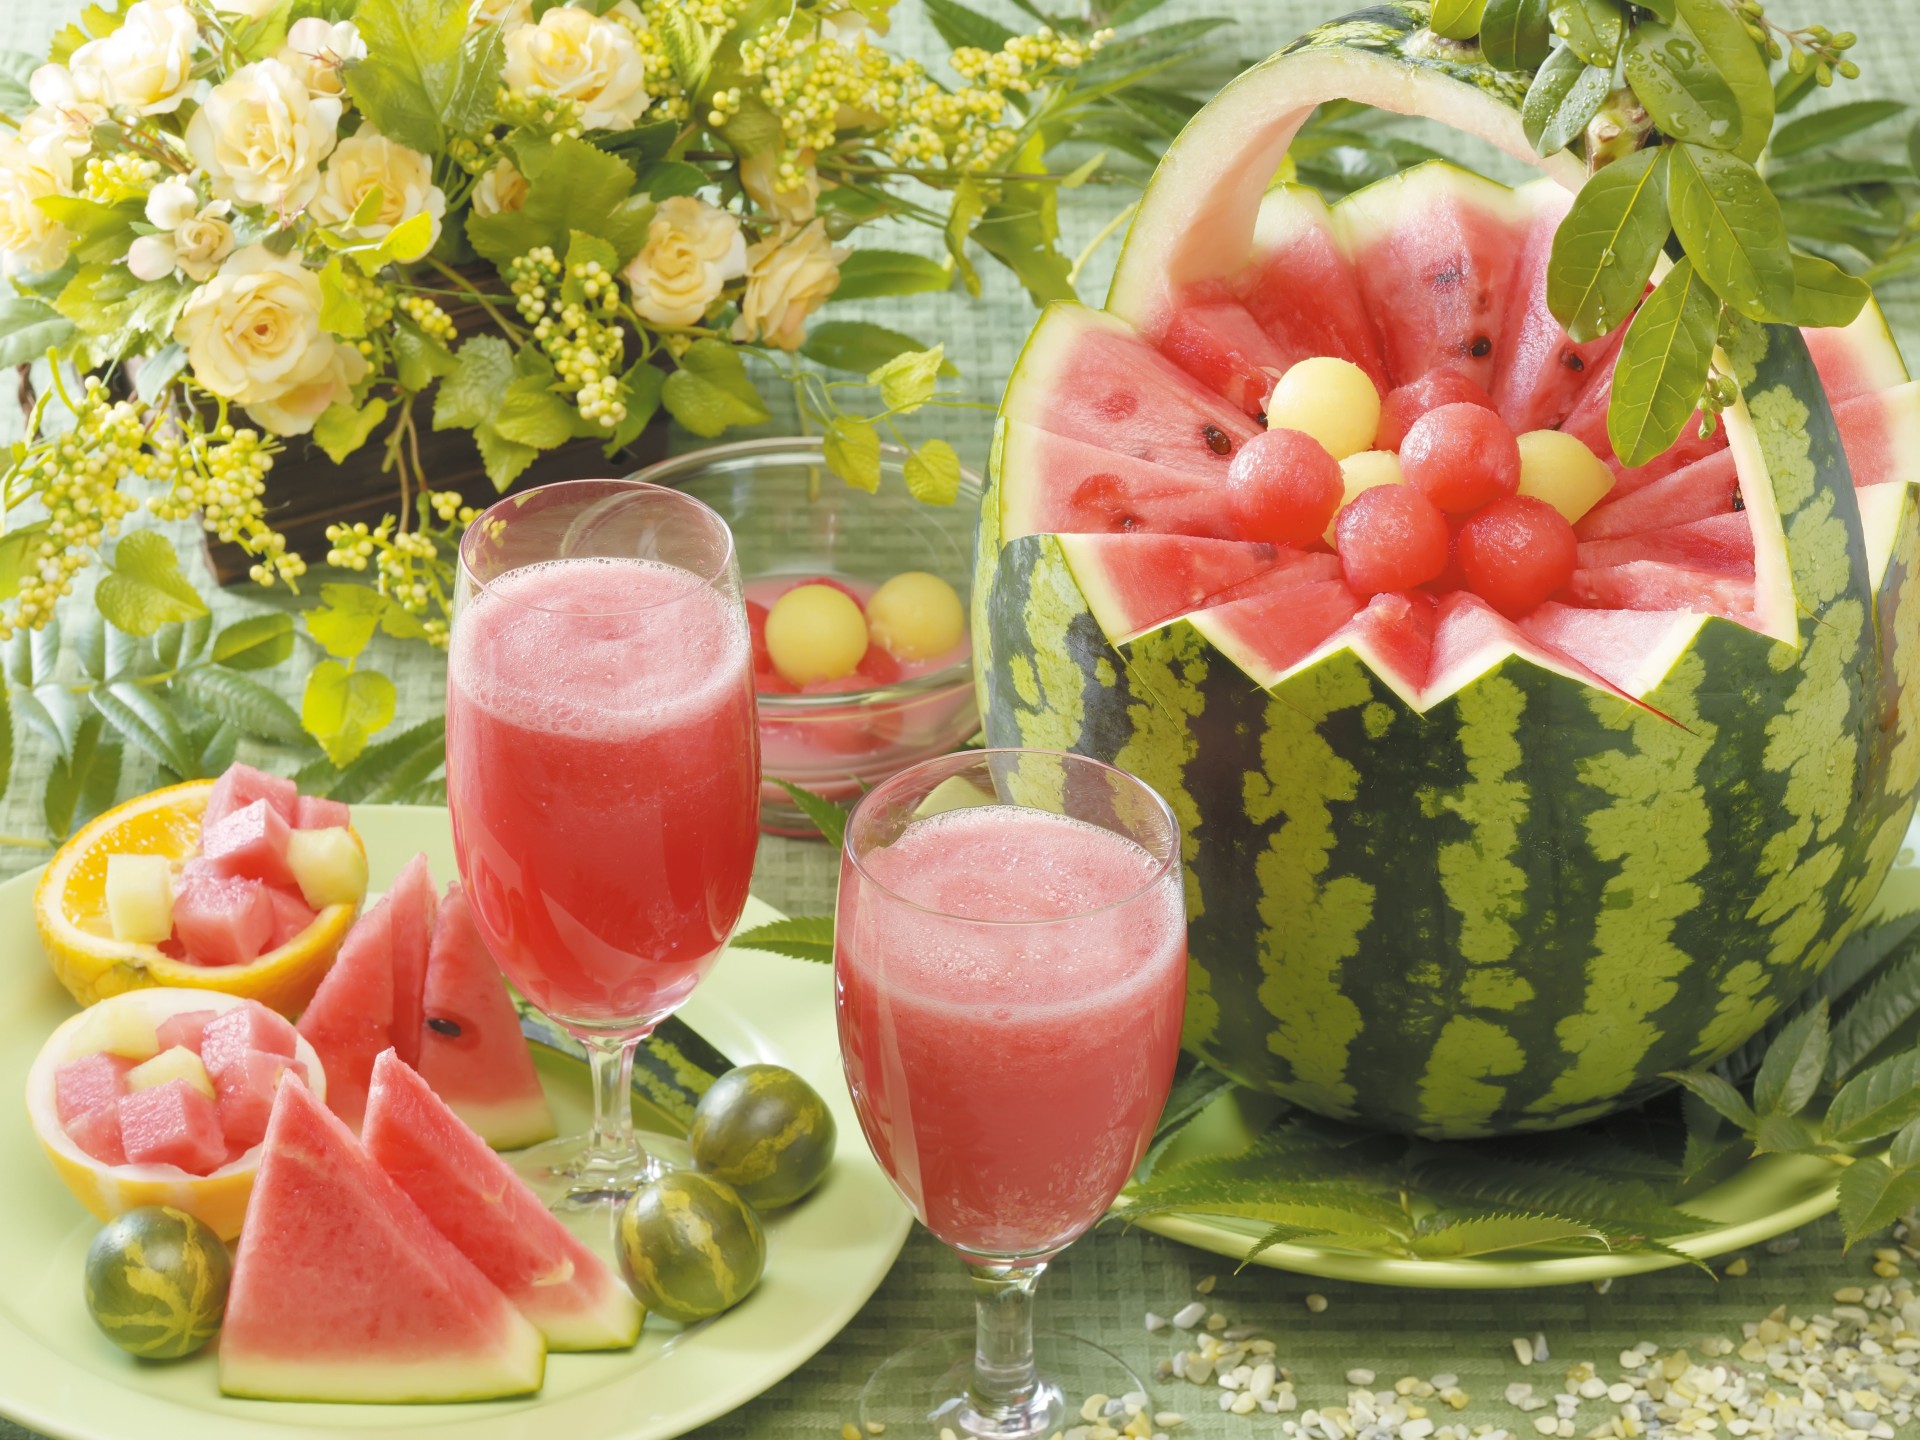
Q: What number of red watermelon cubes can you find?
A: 11